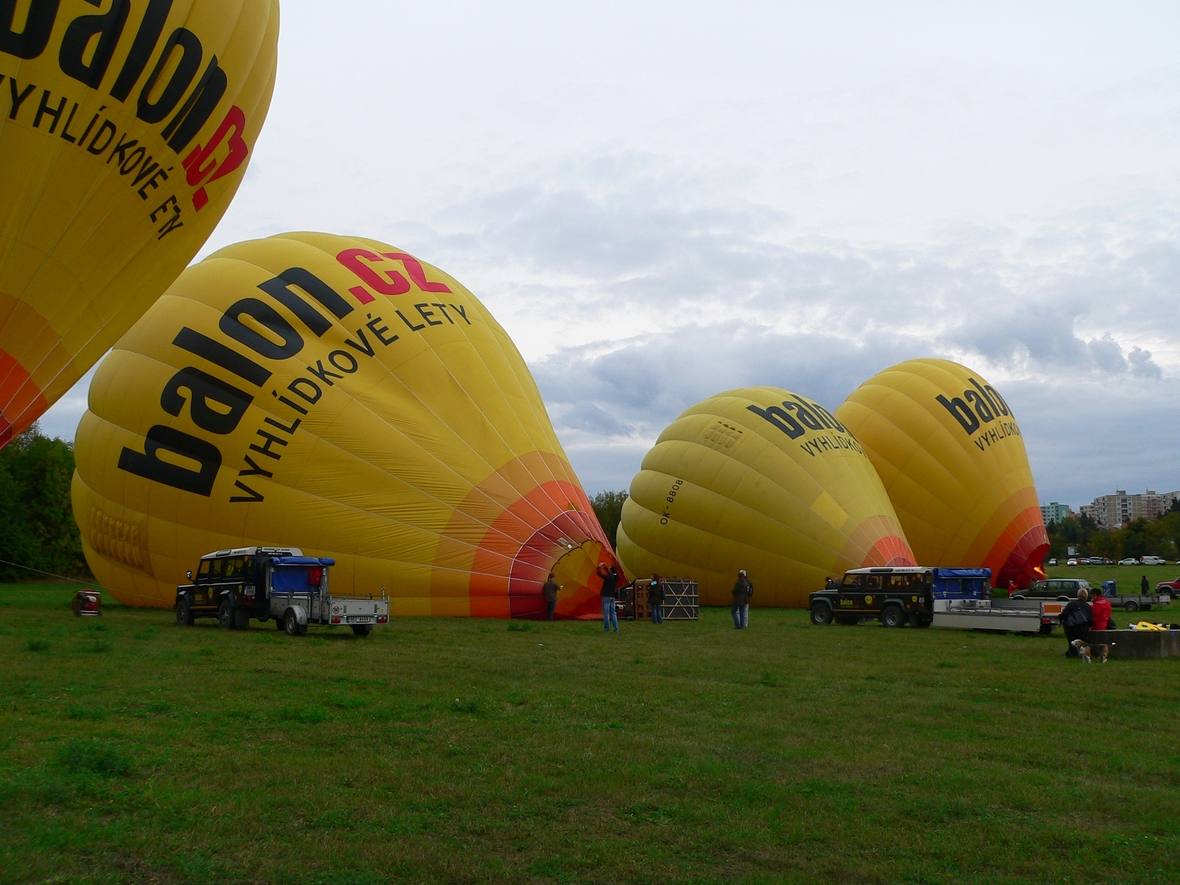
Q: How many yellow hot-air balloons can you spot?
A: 4